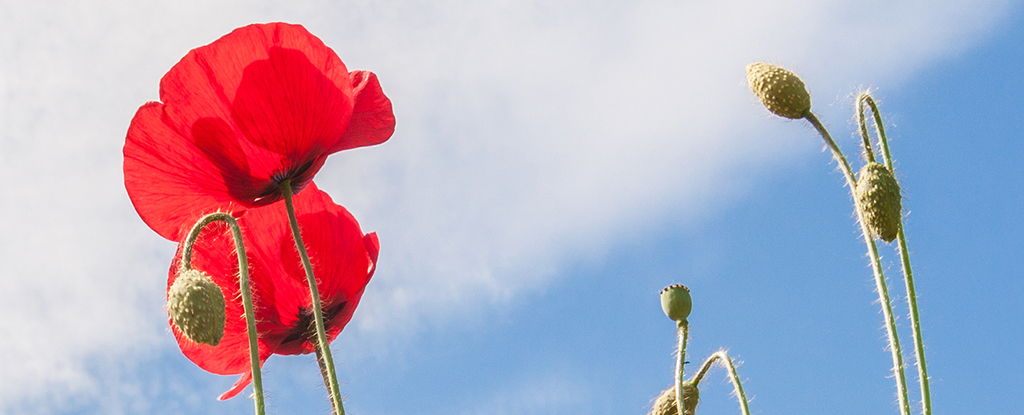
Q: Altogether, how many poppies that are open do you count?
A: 2